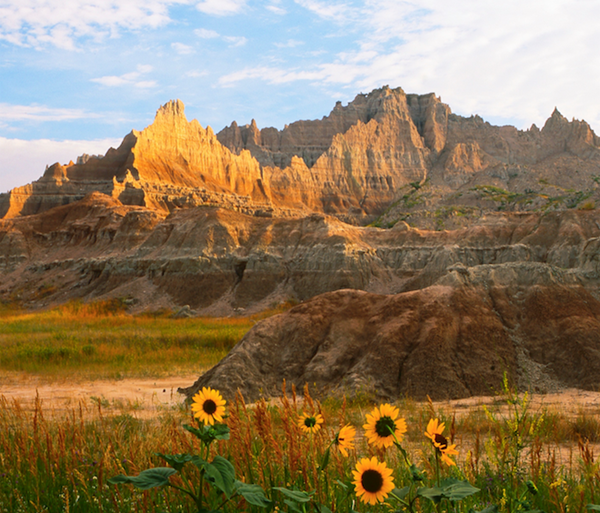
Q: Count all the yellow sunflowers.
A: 6